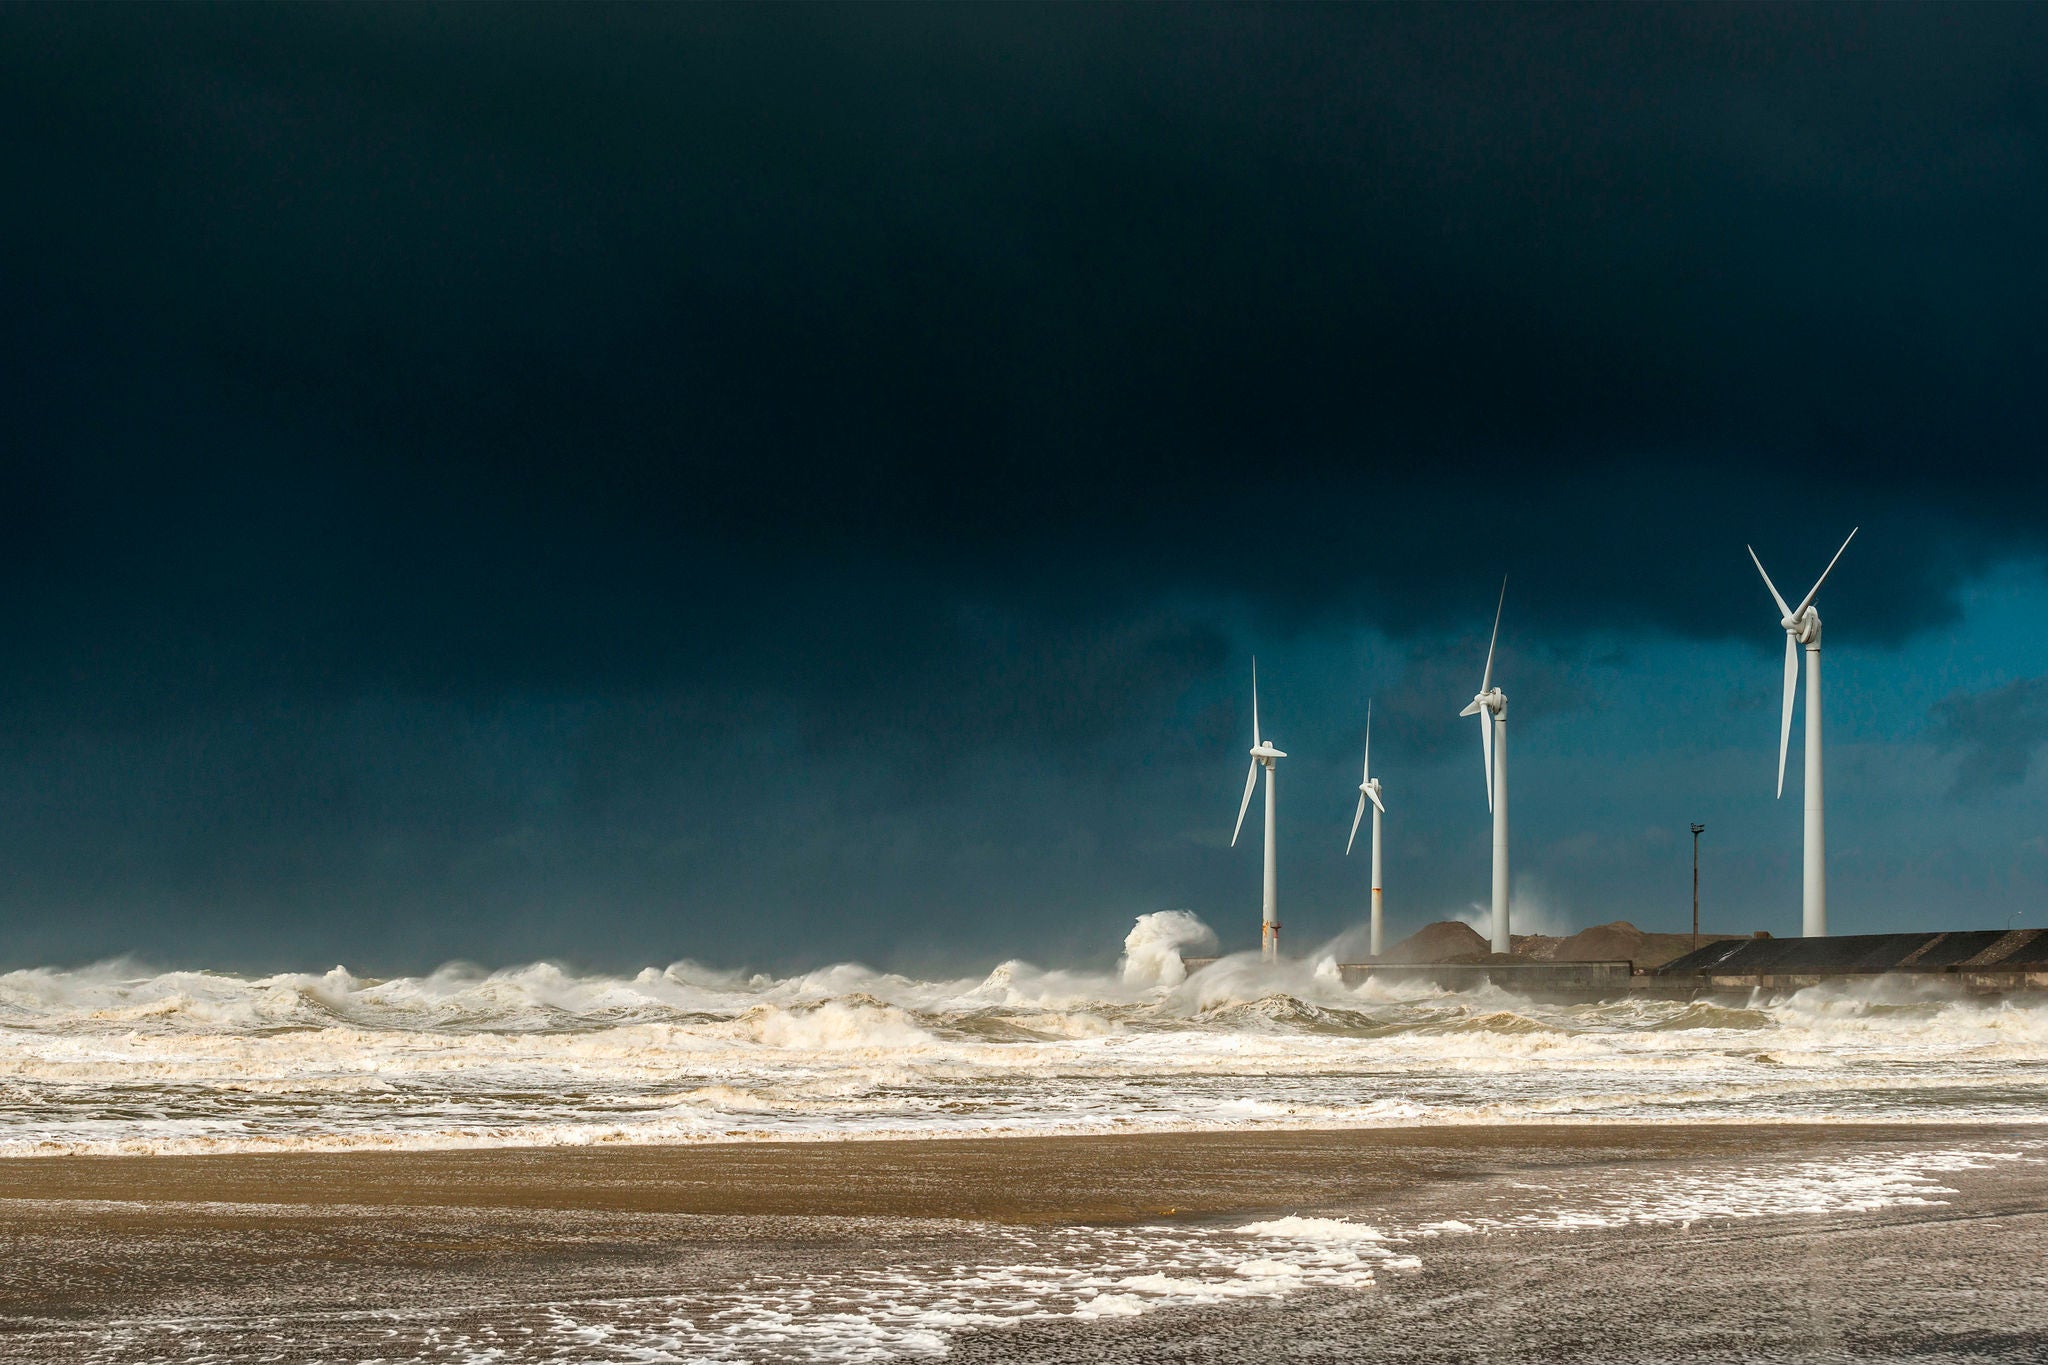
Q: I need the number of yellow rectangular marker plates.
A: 0